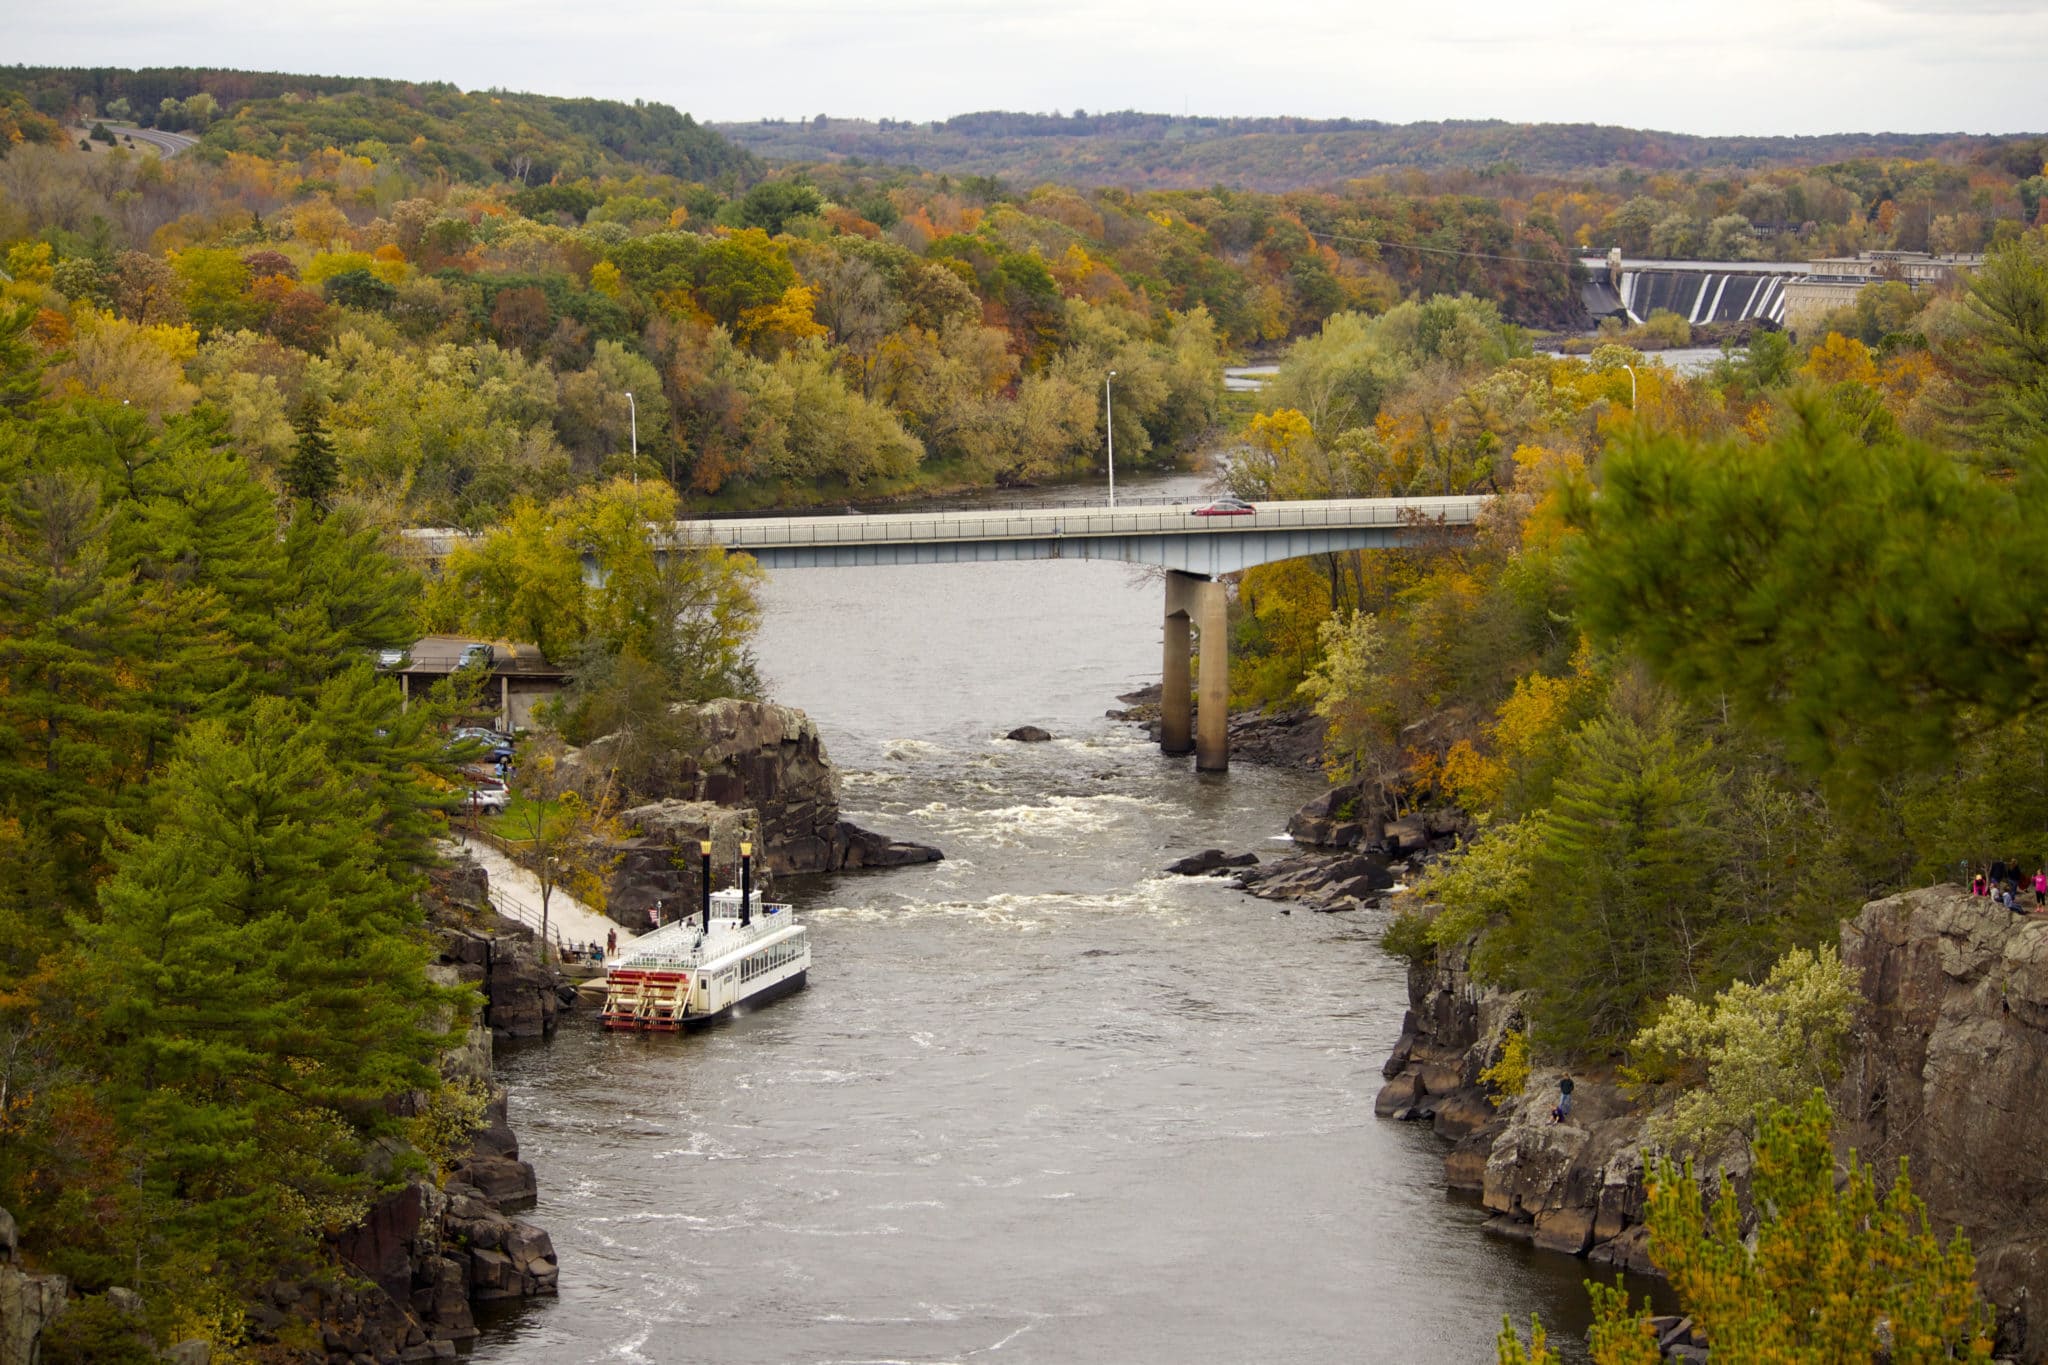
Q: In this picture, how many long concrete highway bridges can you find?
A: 1